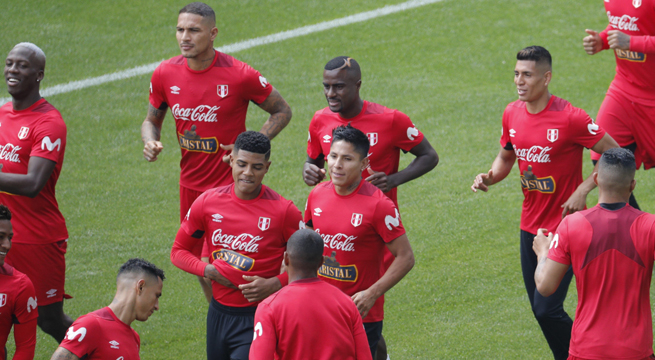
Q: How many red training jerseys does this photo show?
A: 11